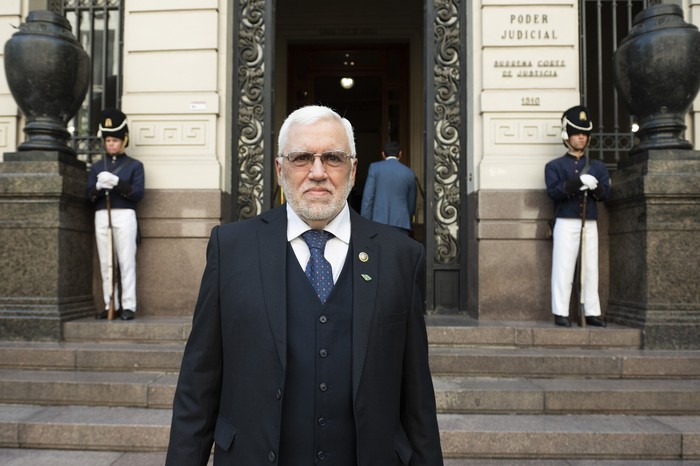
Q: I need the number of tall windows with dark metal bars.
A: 2